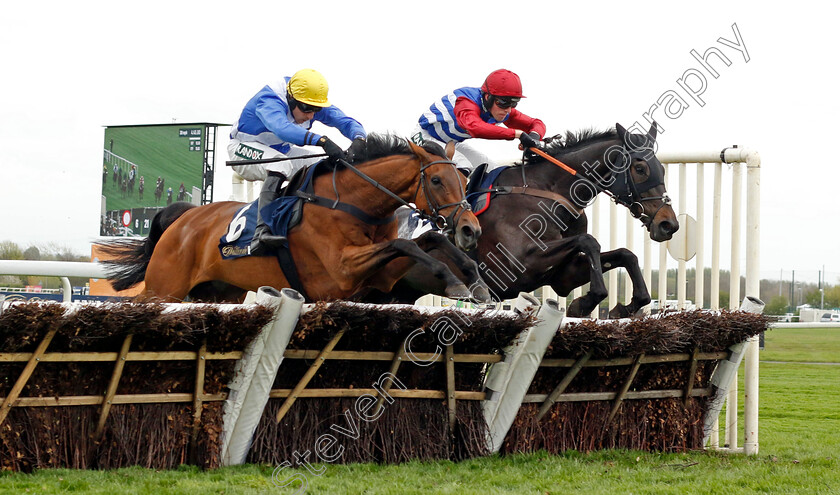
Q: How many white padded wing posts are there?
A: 5